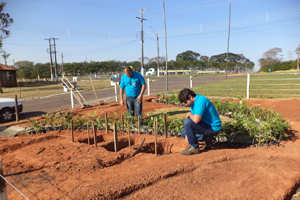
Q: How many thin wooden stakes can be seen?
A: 11